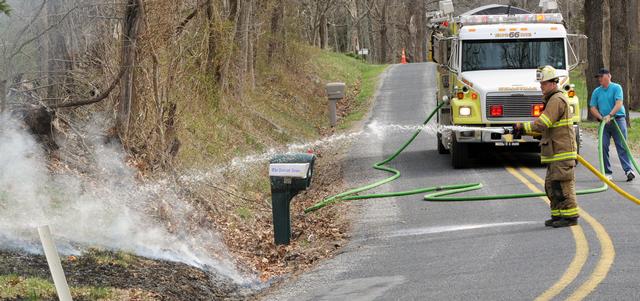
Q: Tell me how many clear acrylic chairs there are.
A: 0